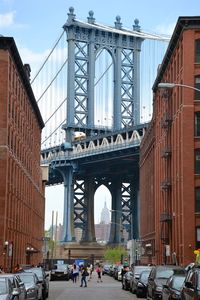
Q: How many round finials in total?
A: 4